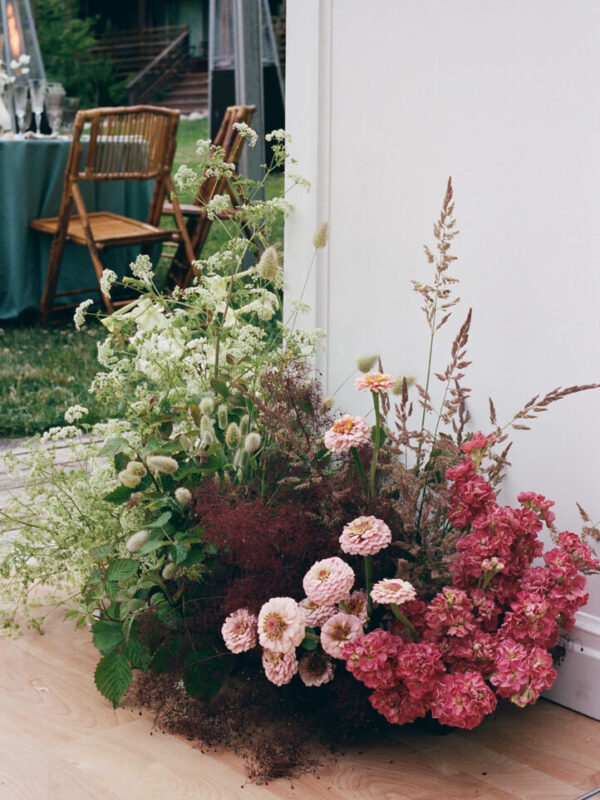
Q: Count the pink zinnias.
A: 12